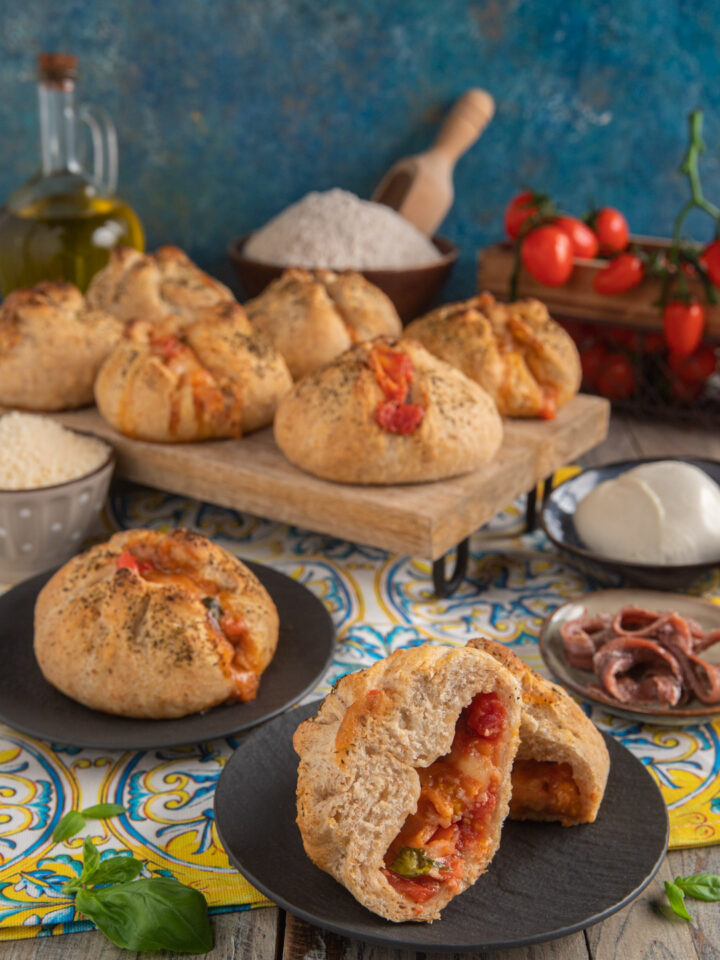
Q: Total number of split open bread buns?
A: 1